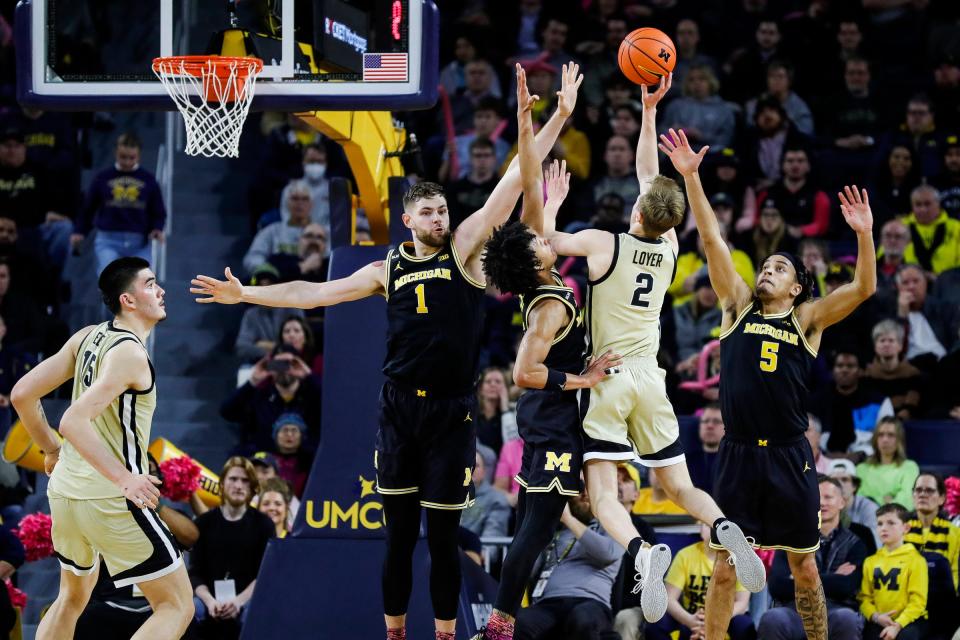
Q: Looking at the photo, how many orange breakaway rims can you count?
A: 1